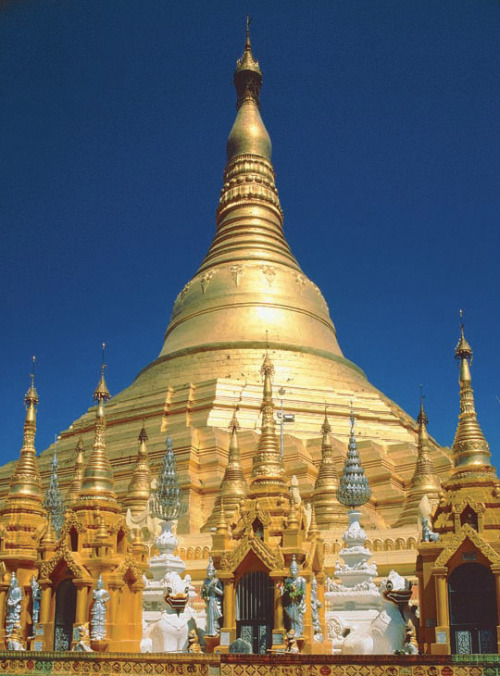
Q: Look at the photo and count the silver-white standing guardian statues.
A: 6